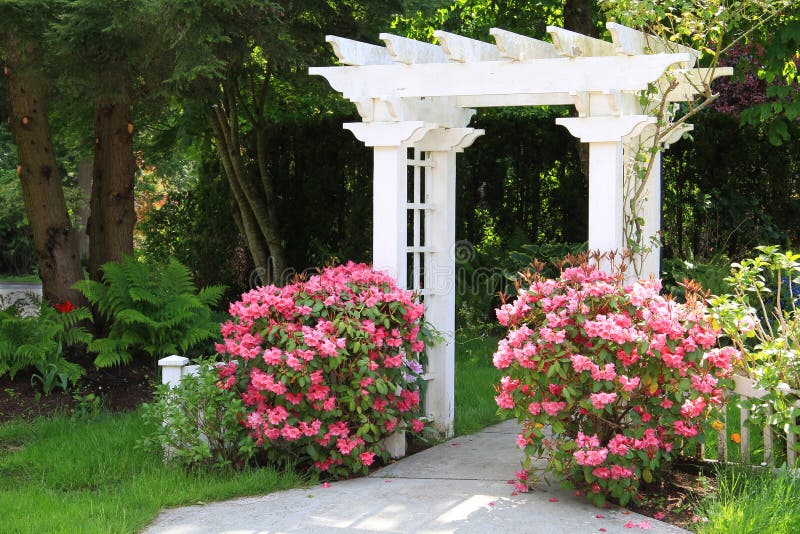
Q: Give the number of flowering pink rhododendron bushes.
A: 2